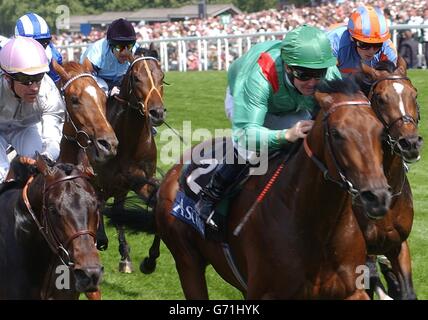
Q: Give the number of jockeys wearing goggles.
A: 5